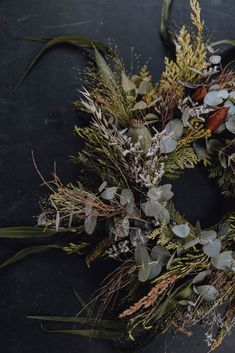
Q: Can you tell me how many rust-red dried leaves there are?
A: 2